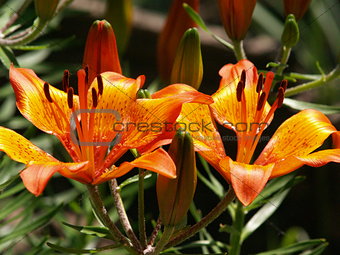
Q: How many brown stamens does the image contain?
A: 12